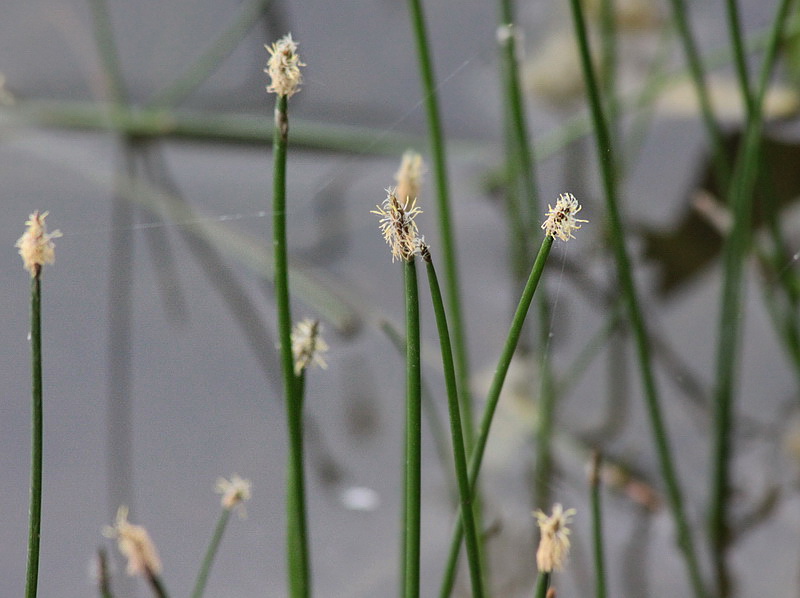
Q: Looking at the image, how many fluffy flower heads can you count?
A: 9